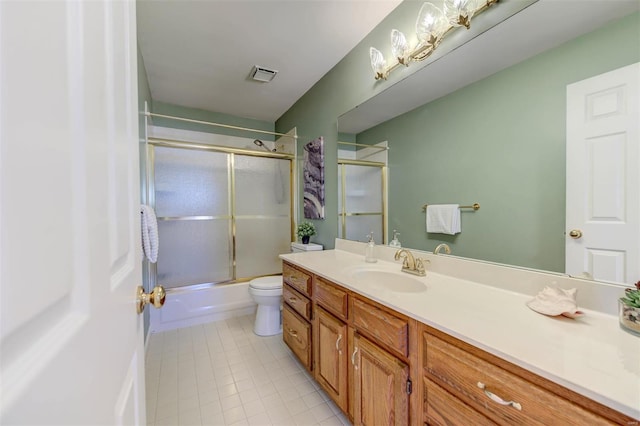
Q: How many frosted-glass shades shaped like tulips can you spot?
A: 4